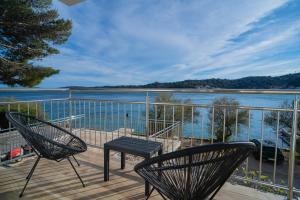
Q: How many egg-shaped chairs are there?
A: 2